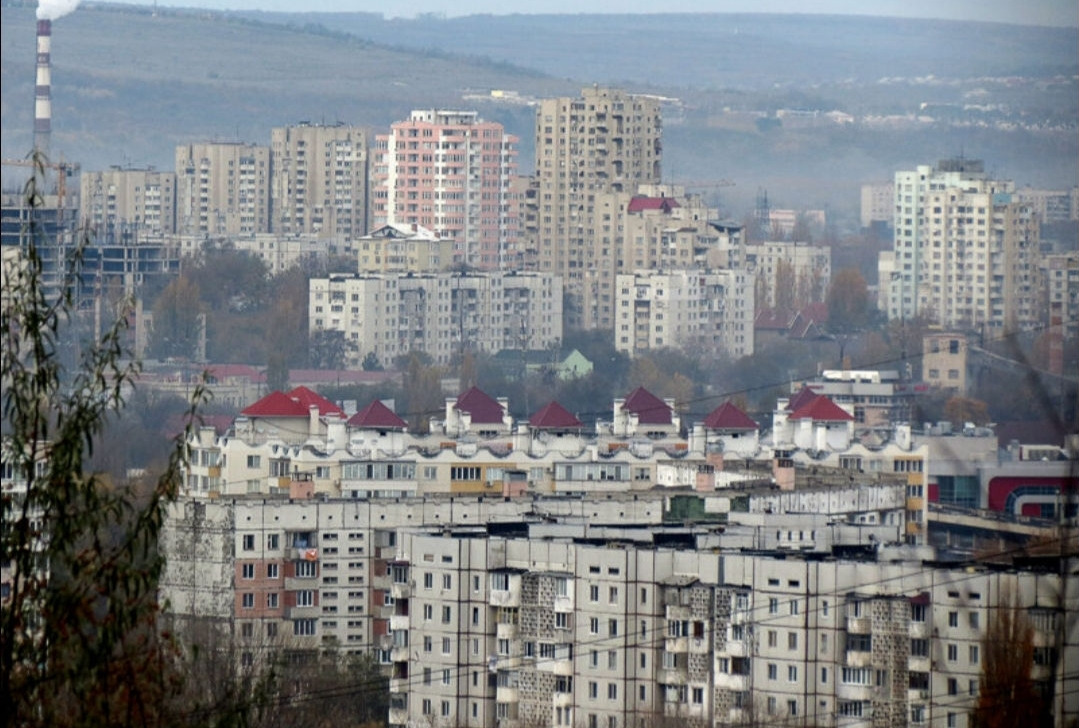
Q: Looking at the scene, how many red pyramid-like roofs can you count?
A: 9